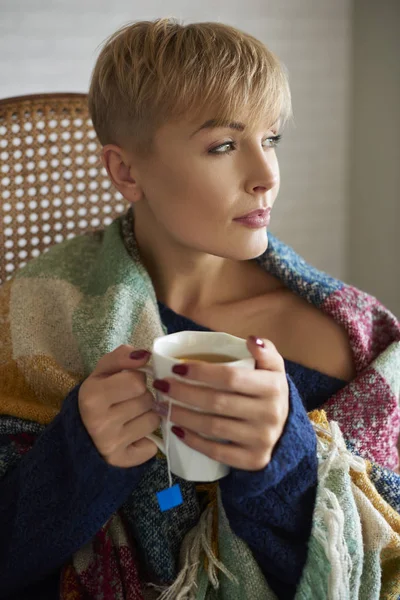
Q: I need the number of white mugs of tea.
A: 1